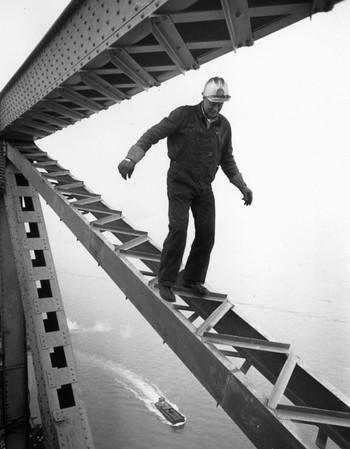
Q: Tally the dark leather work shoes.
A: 2